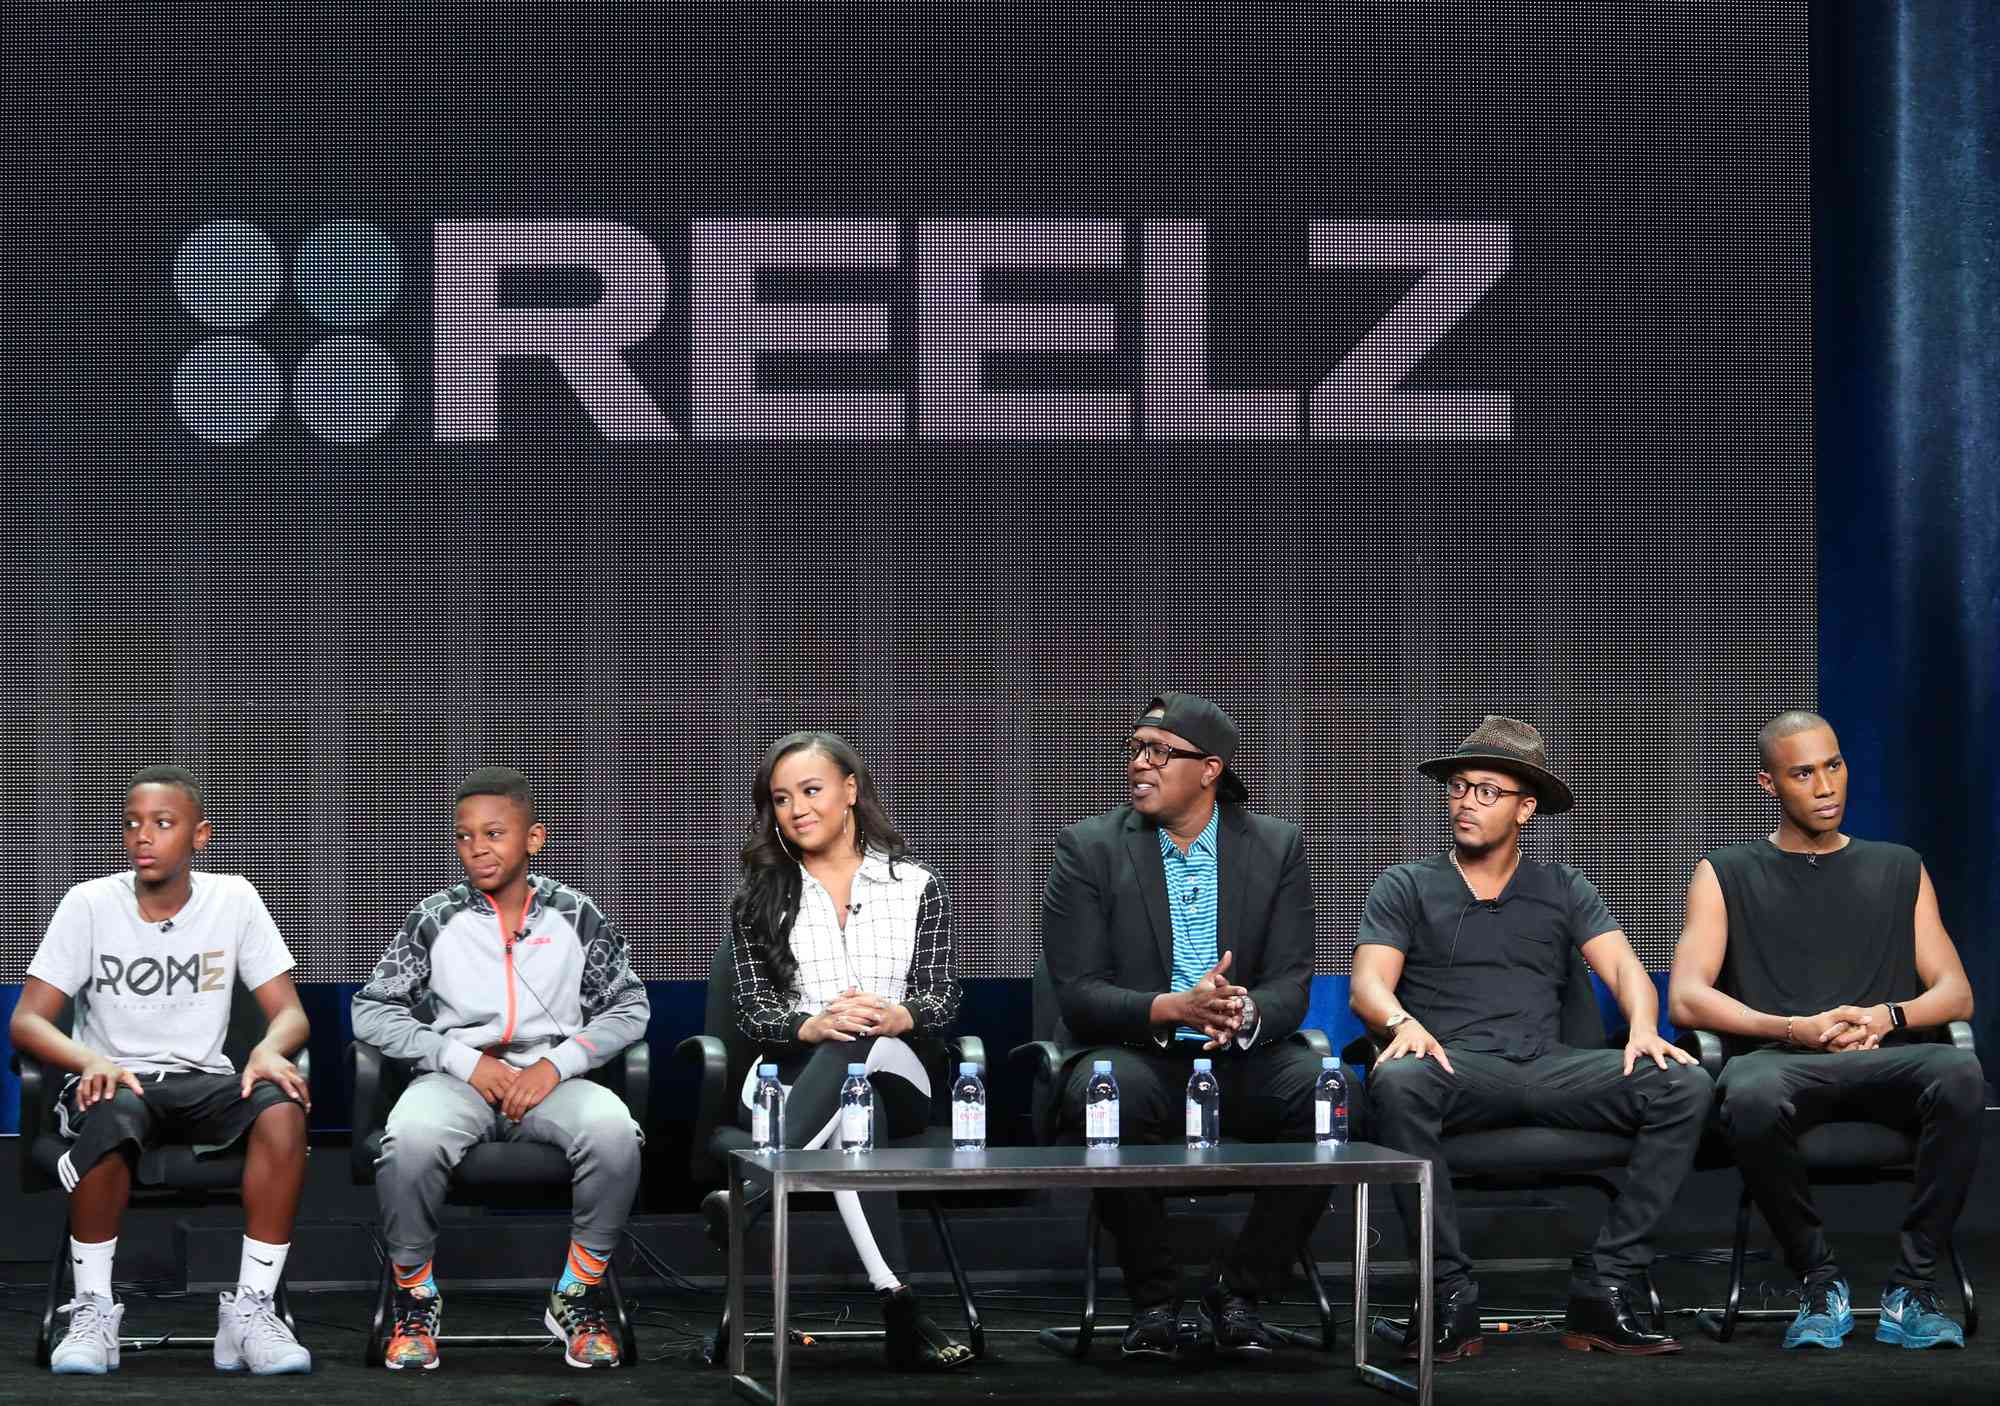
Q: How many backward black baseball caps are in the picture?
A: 1